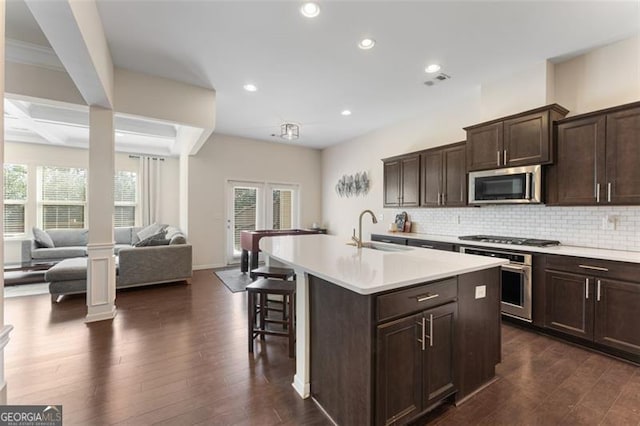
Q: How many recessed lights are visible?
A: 5